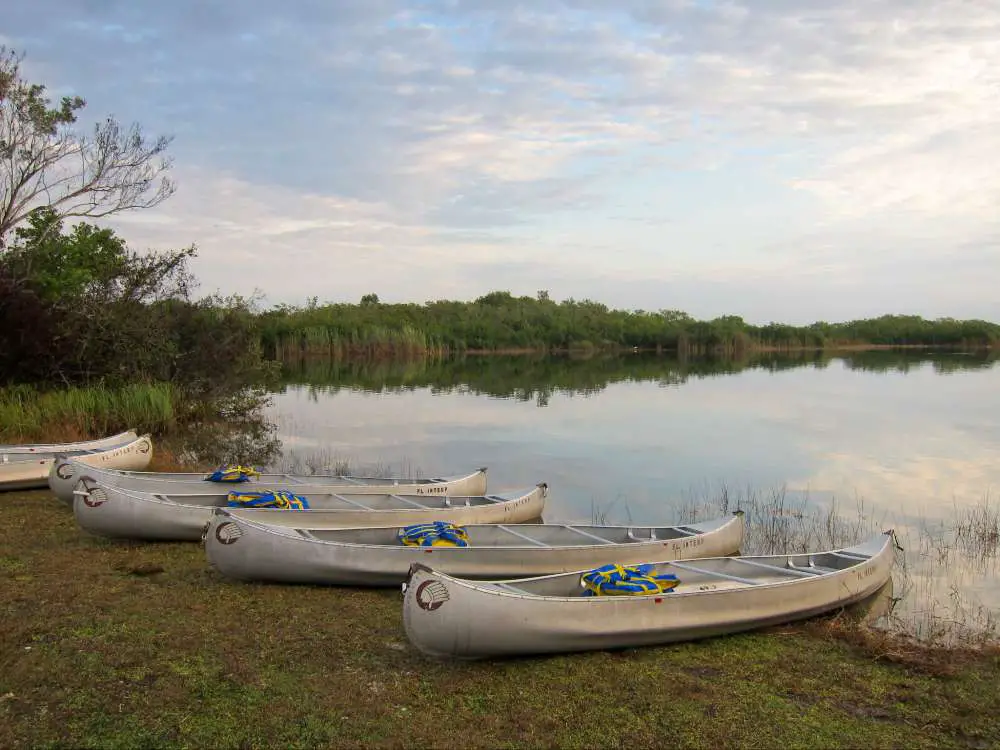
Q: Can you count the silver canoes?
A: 6